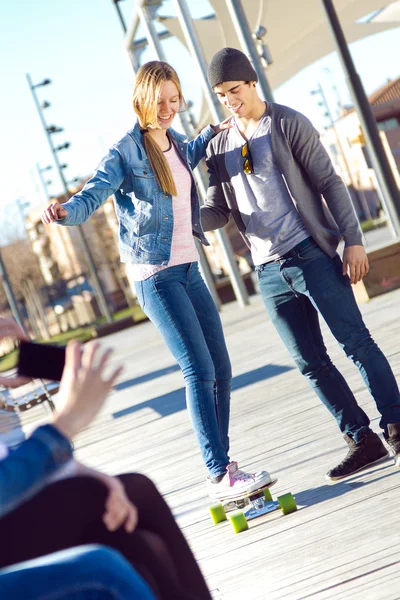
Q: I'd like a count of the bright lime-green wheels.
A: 4